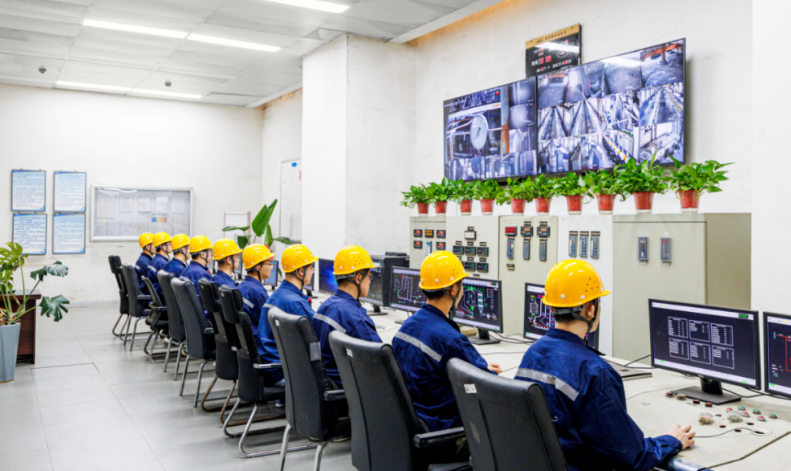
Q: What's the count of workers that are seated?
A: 10